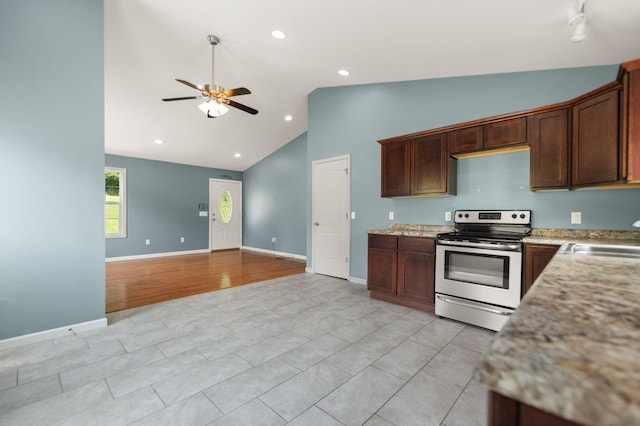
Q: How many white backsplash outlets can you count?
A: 3